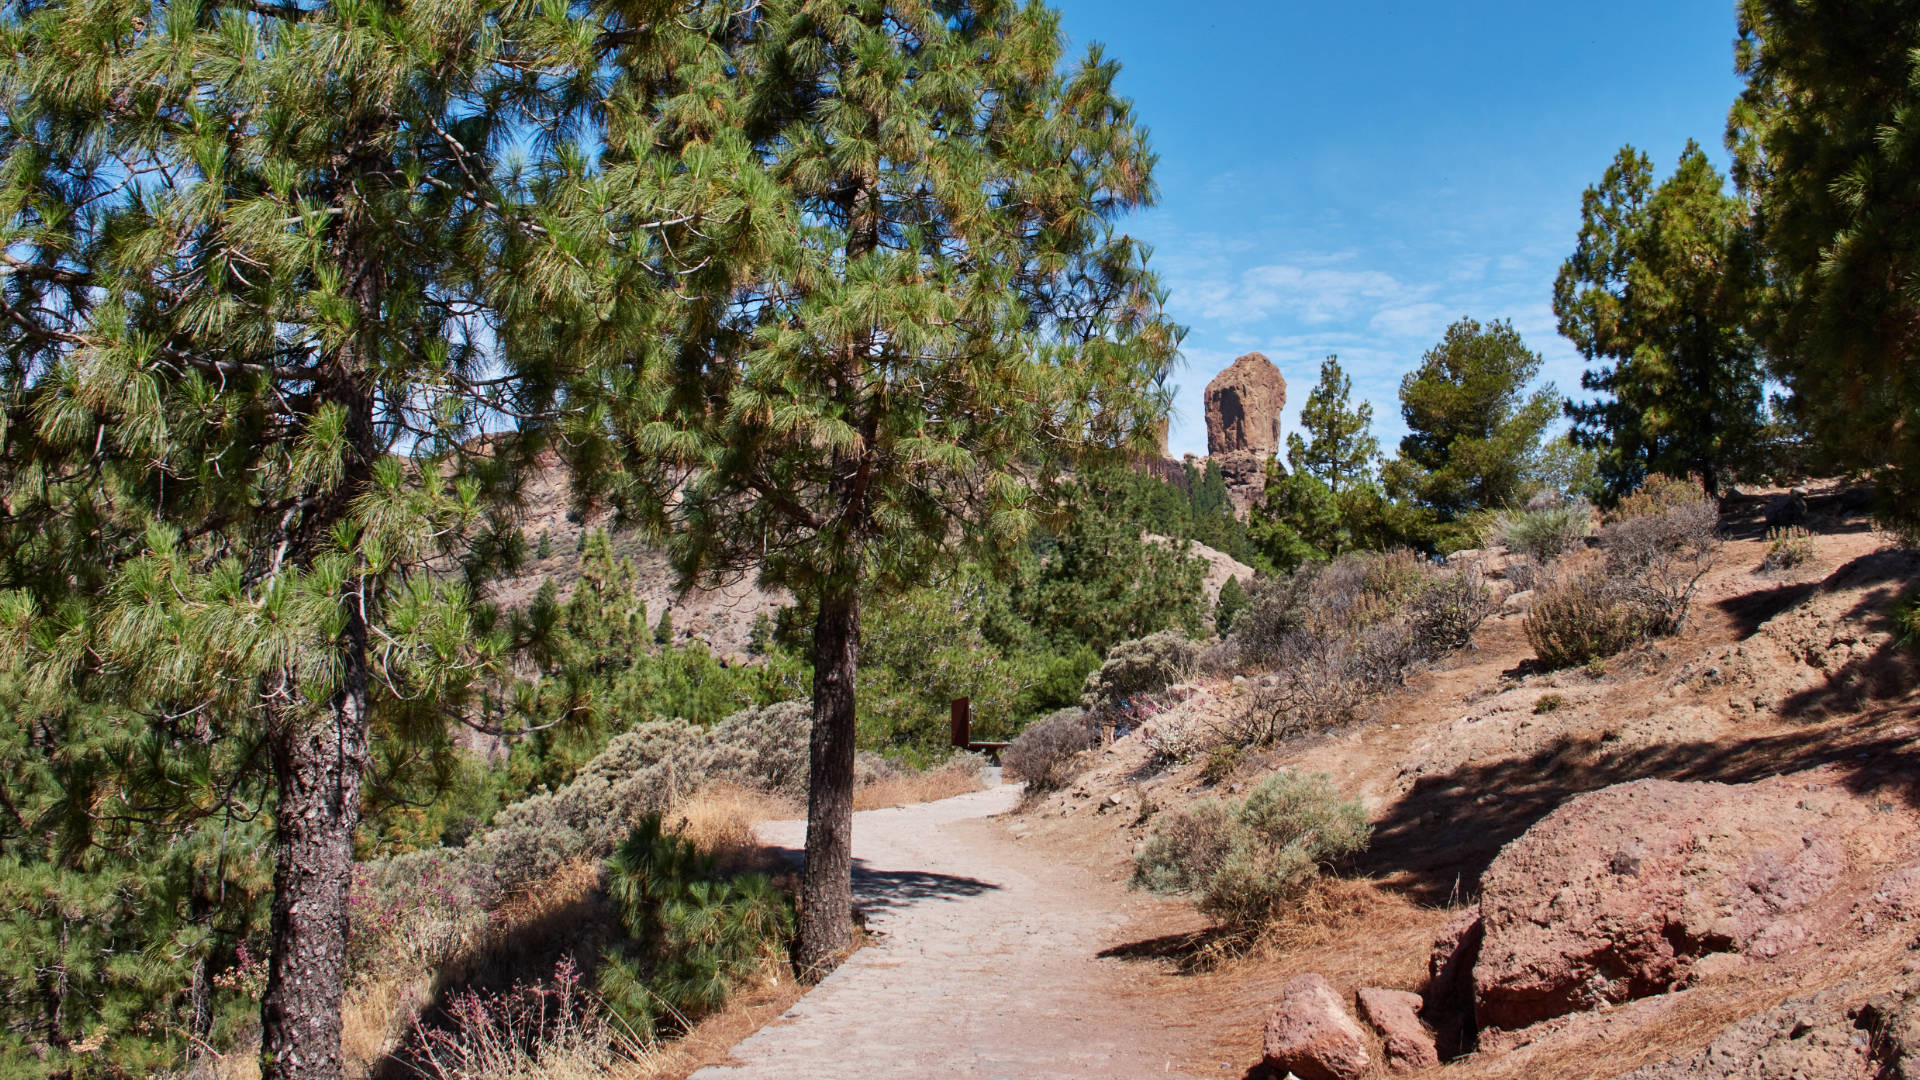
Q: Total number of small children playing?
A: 0